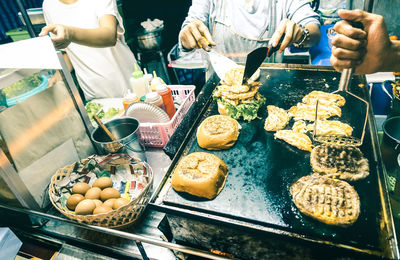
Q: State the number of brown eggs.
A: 10